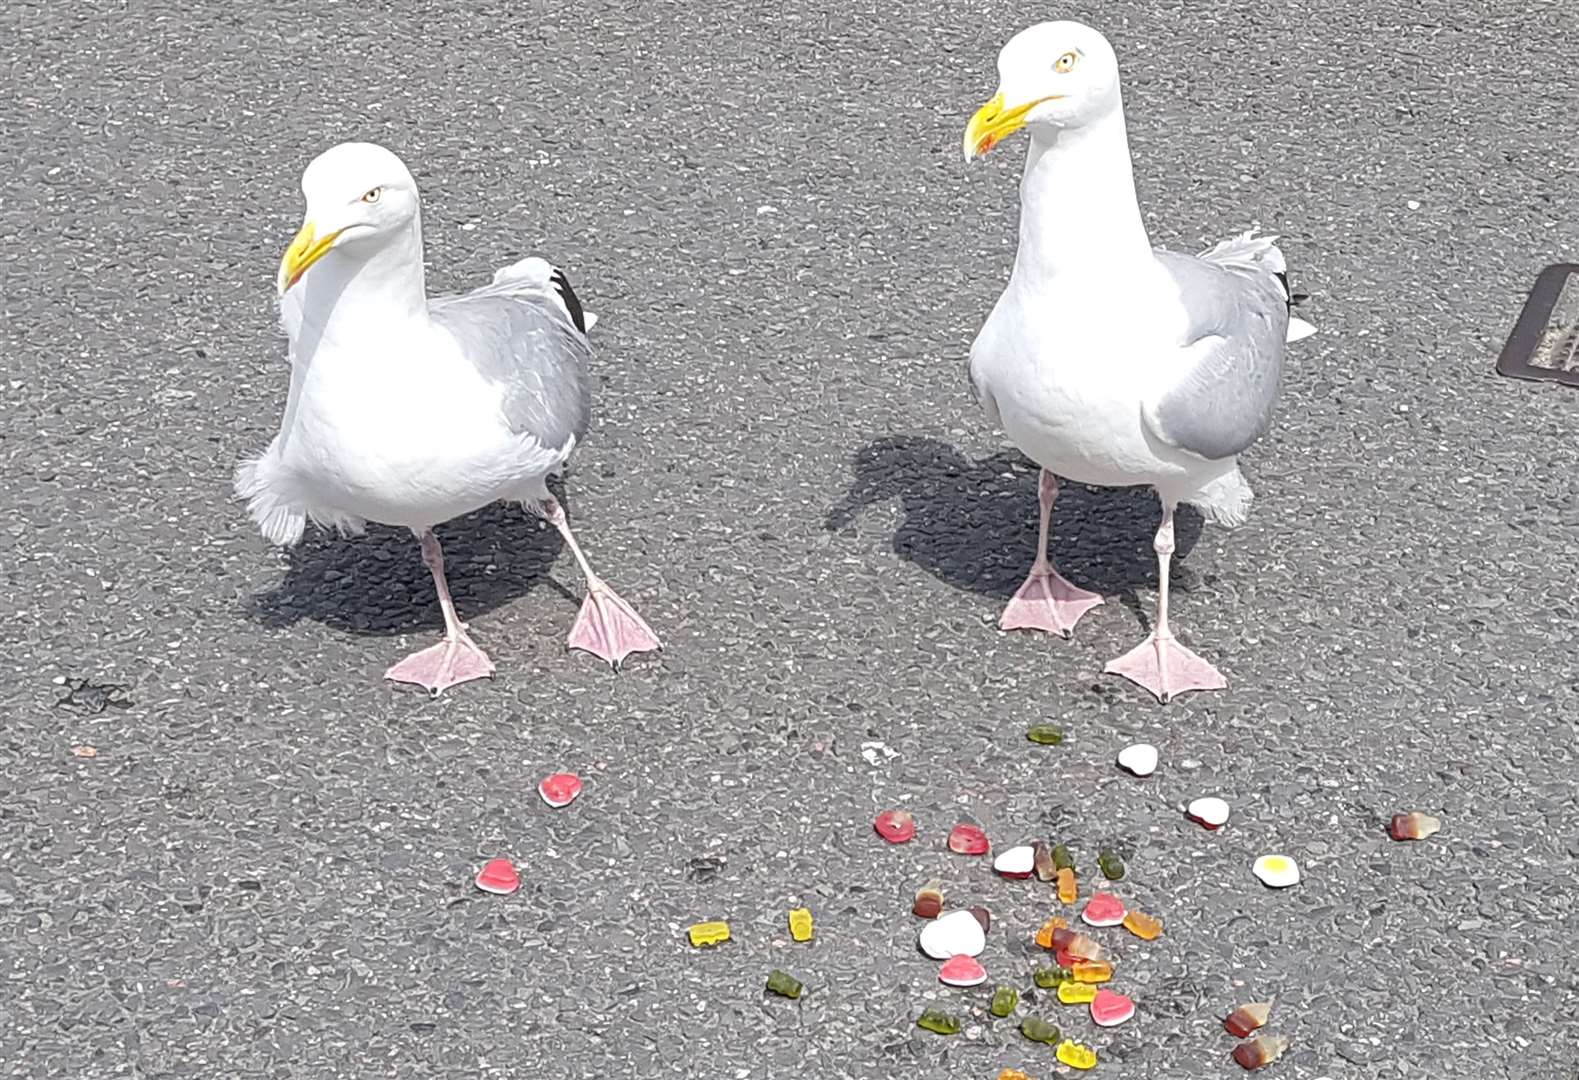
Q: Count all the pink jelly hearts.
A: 5